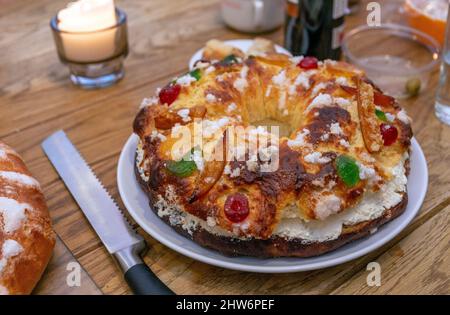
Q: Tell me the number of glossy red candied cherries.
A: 4